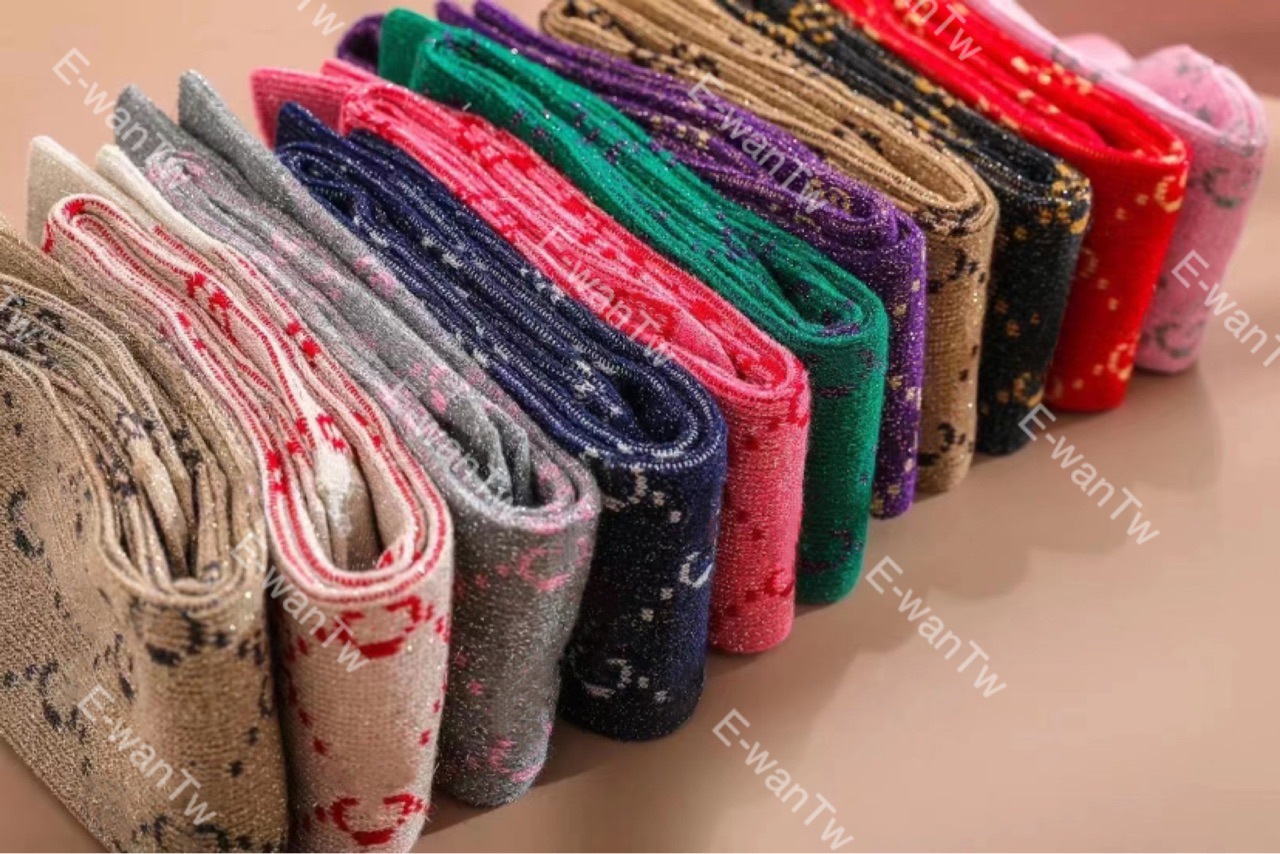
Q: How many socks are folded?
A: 11